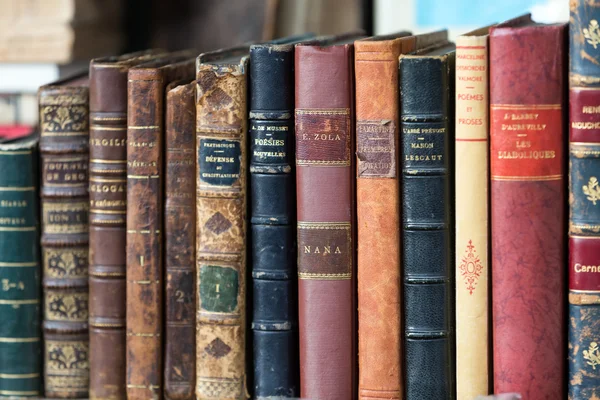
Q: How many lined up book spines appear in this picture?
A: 13